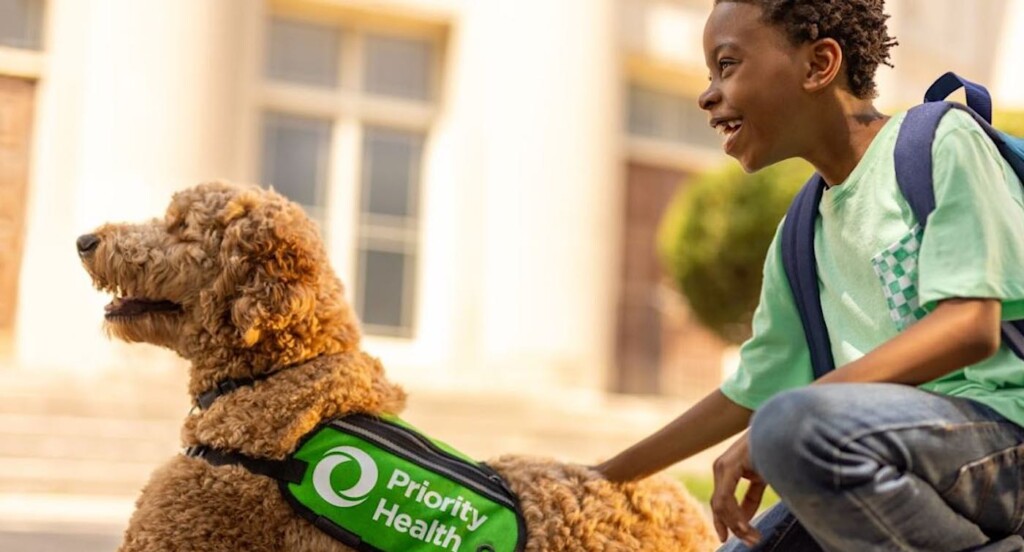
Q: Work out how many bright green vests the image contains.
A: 1